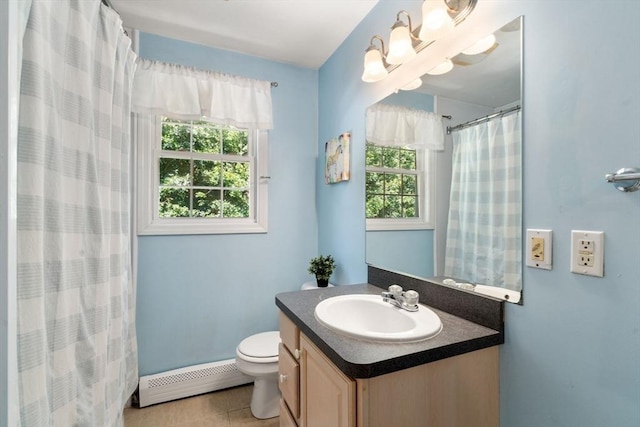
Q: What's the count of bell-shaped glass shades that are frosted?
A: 3